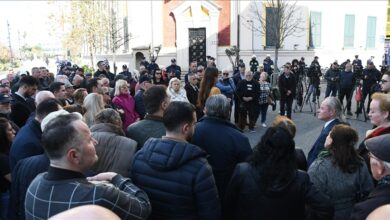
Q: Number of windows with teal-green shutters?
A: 3